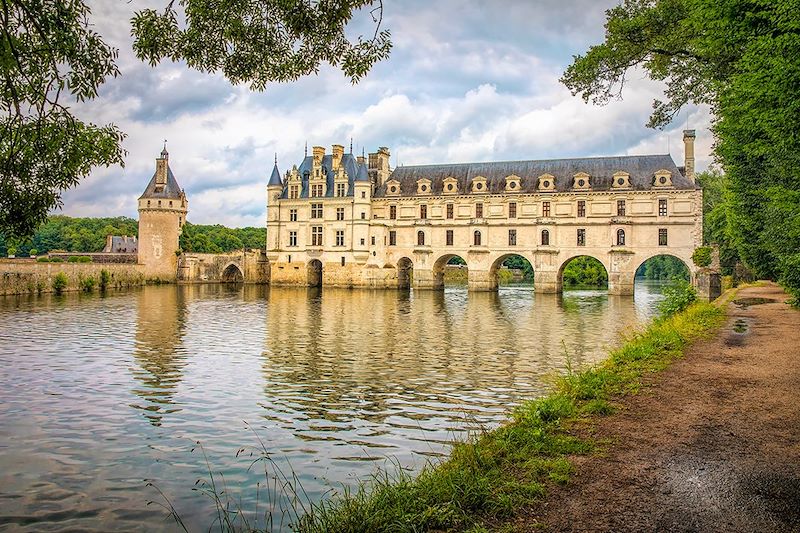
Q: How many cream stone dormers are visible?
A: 12